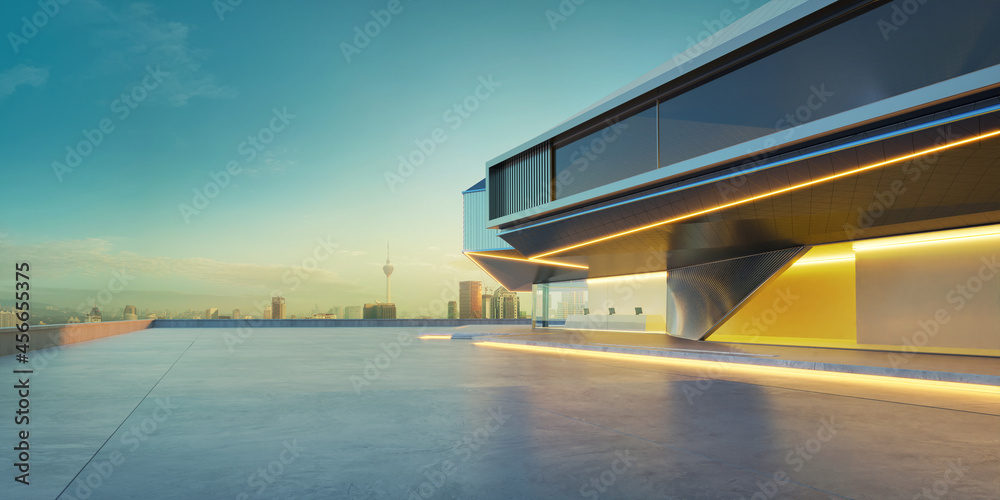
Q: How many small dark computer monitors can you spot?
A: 3